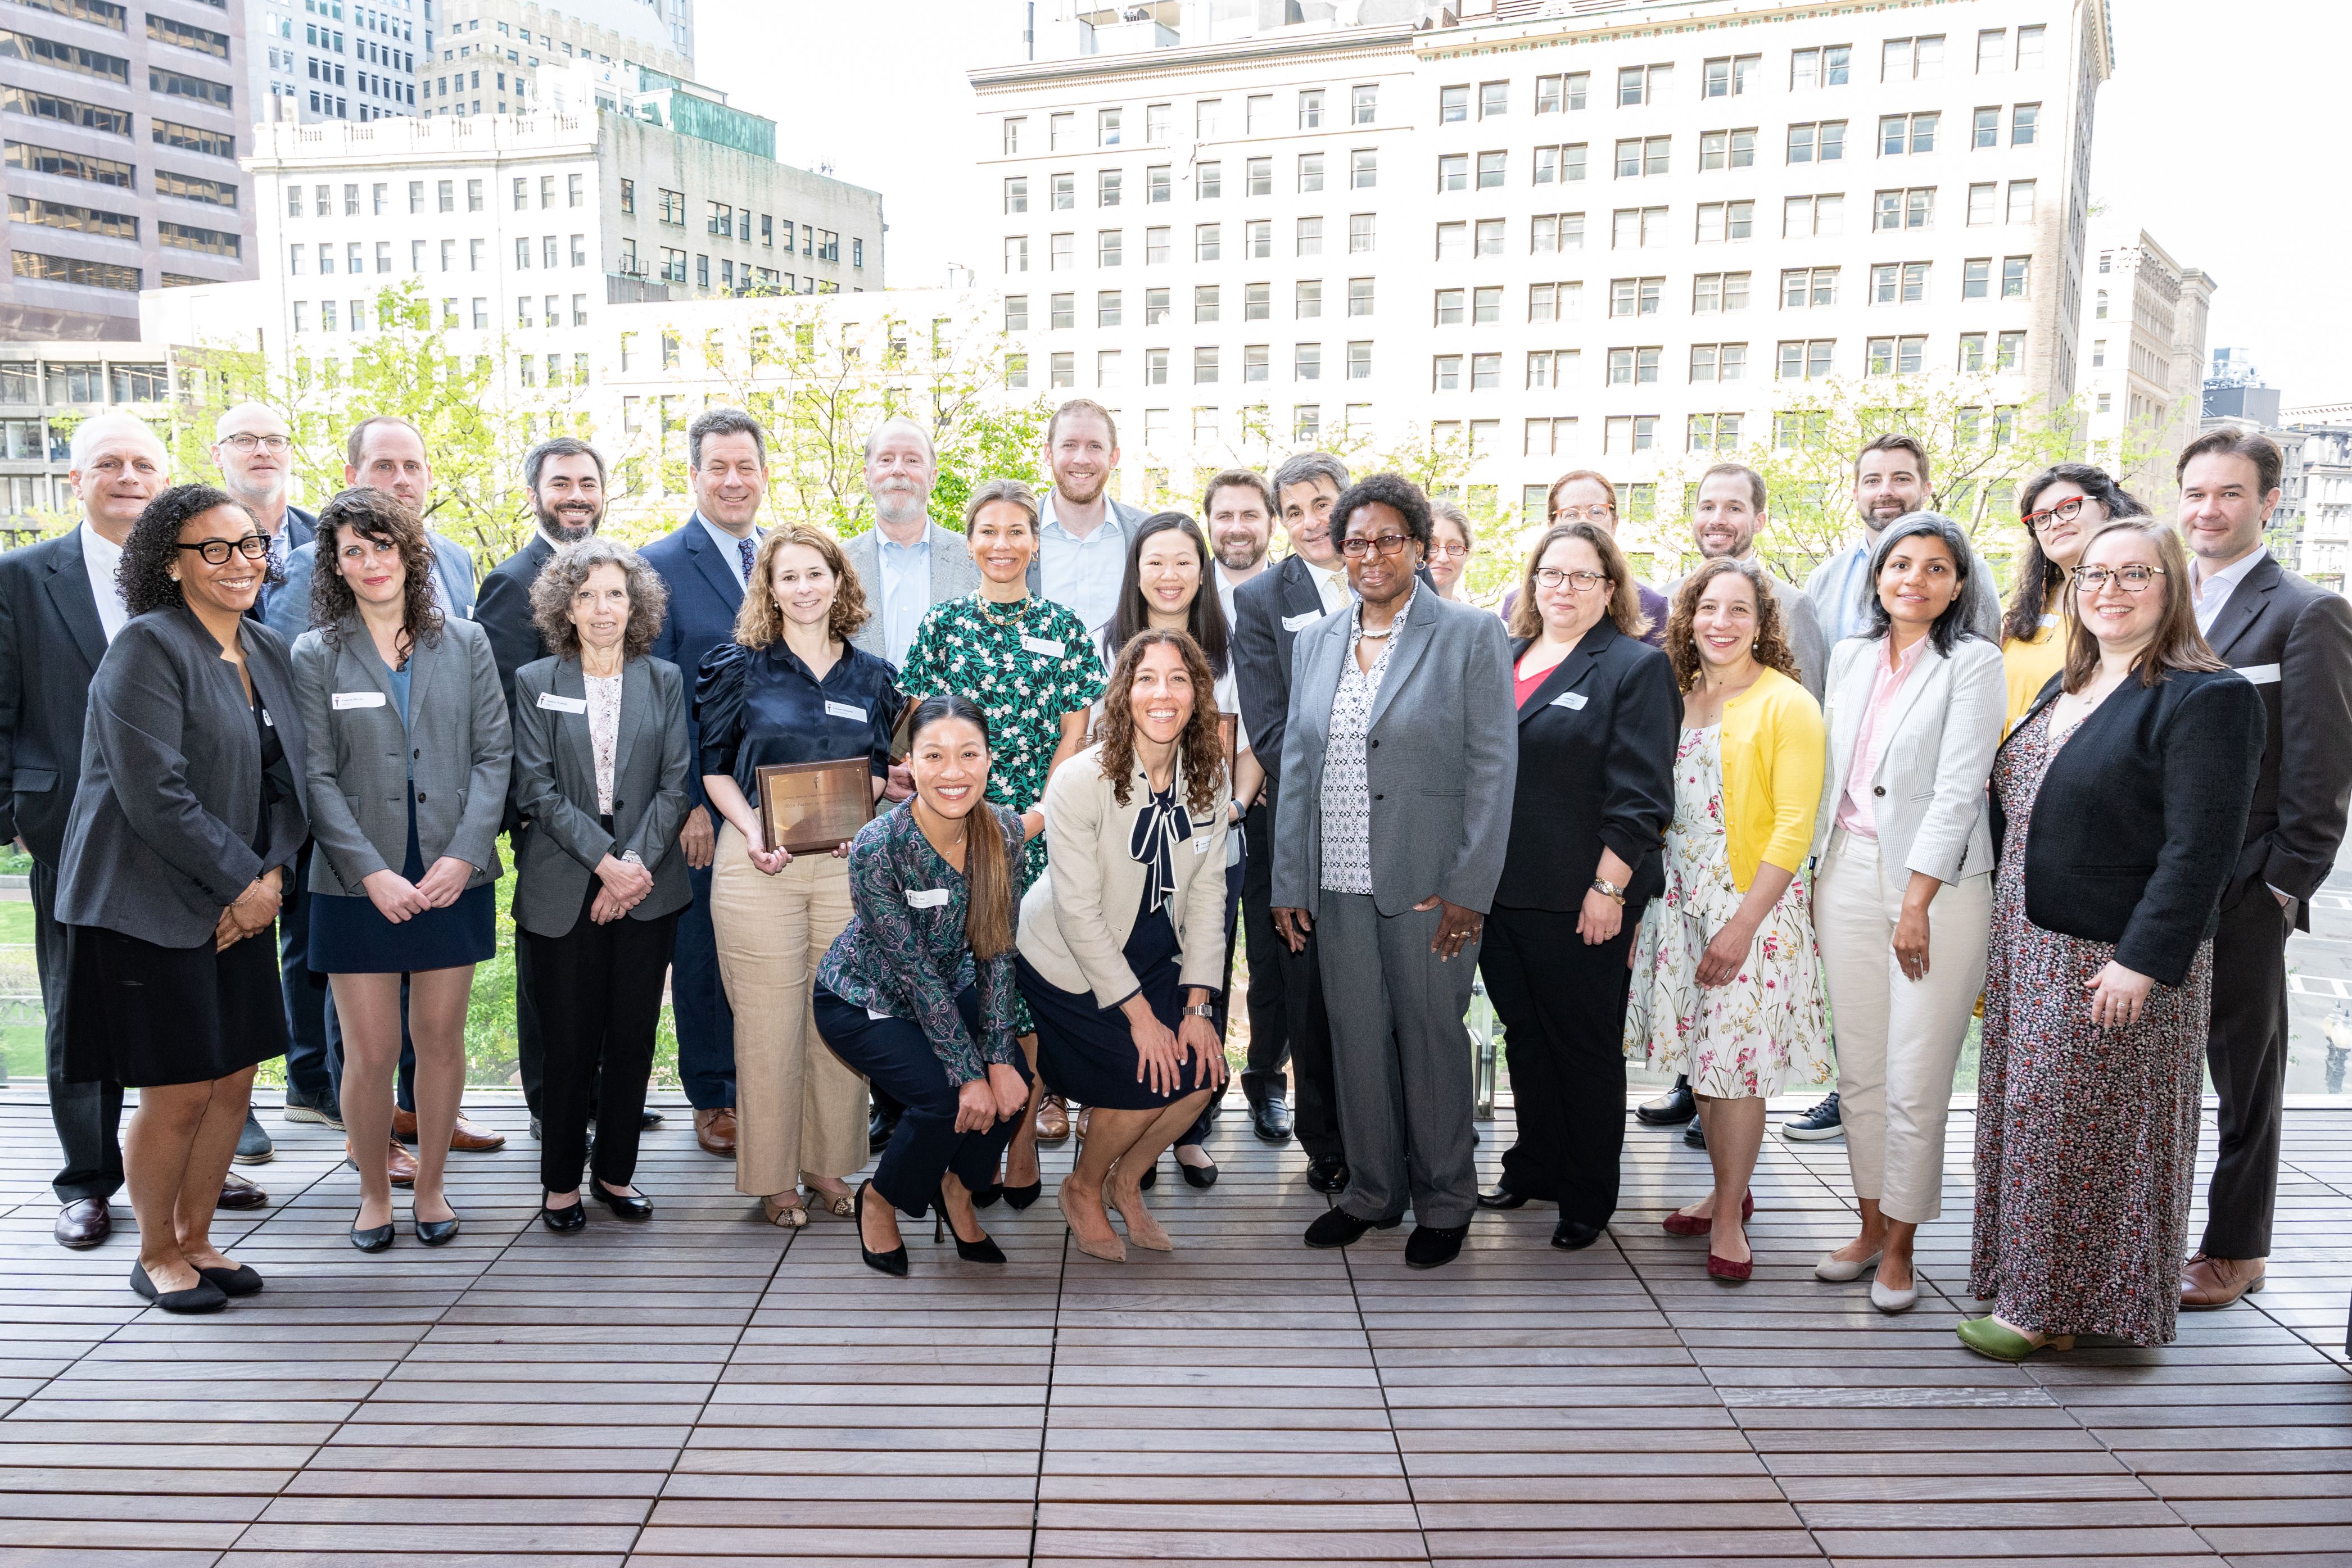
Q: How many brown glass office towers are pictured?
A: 1